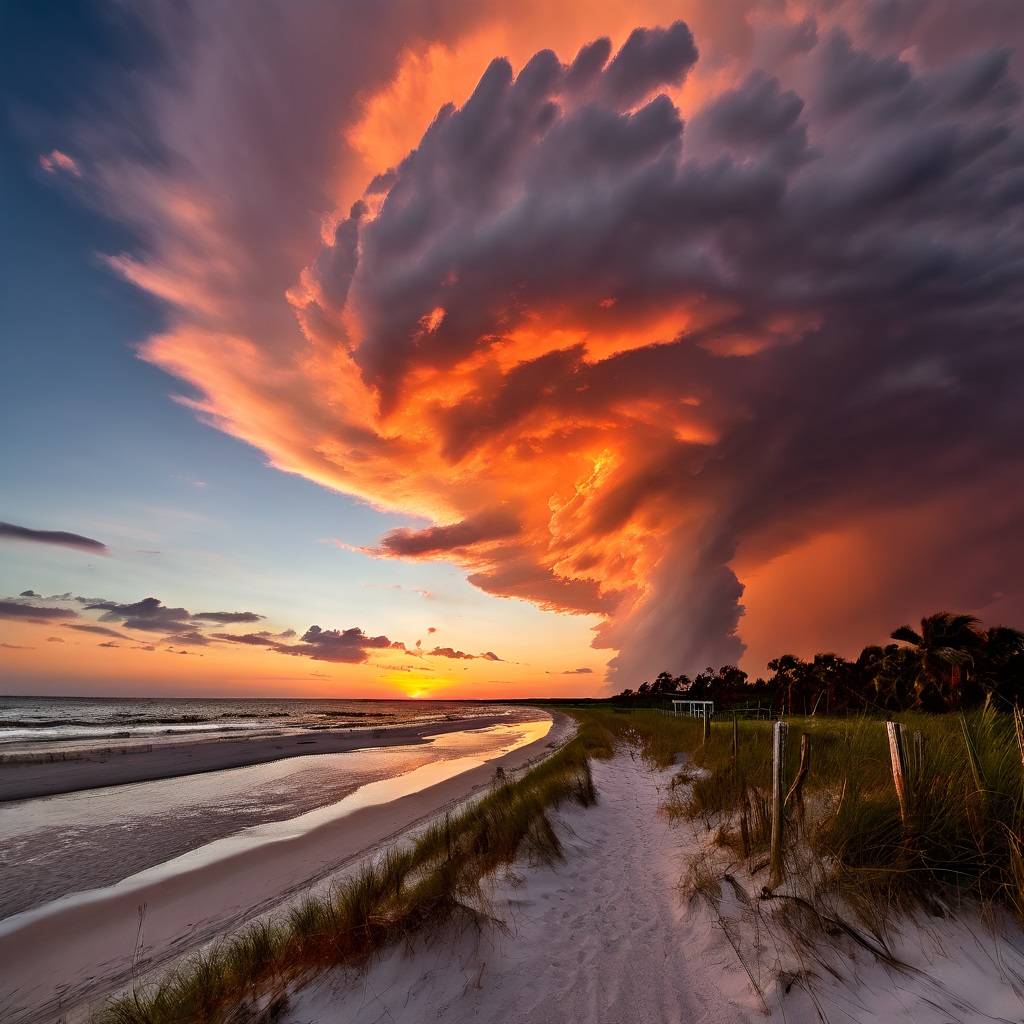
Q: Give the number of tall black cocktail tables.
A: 0